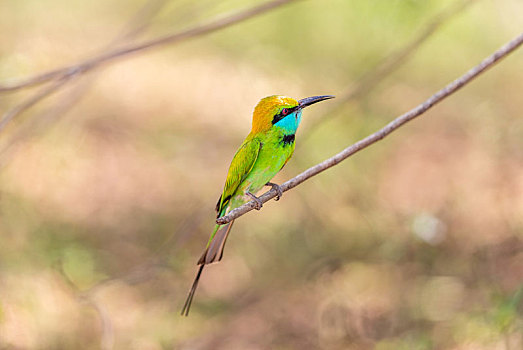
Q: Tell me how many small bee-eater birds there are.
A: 1